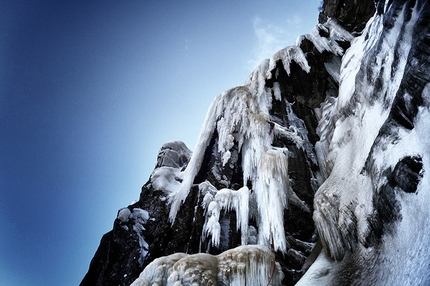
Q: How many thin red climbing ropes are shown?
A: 1